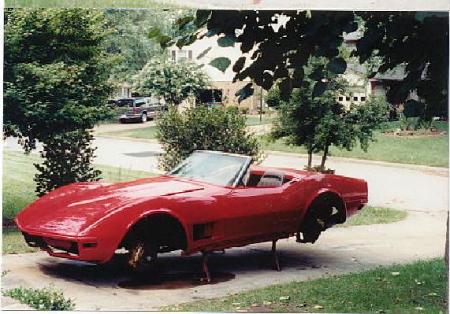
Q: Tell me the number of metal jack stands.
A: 2